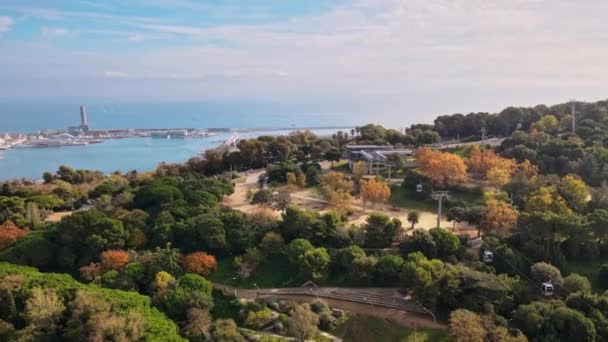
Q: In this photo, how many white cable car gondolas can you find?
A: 3